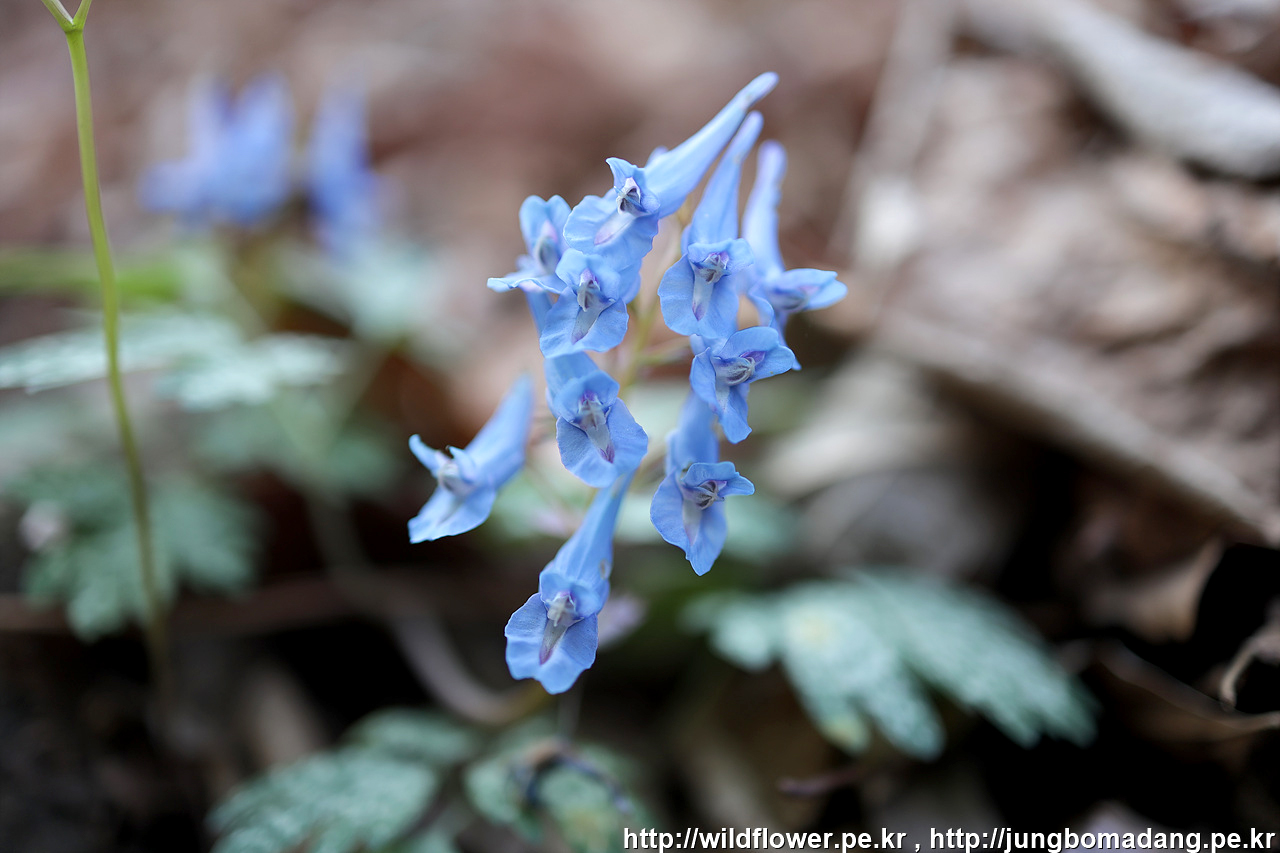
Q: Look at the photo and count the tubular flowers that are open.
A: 10